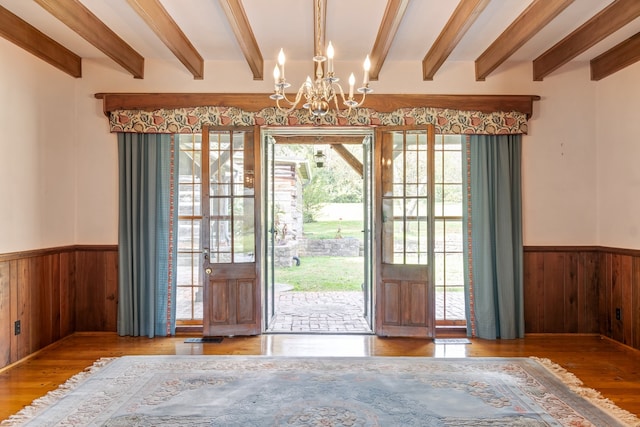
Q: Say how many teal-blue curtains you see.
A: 2